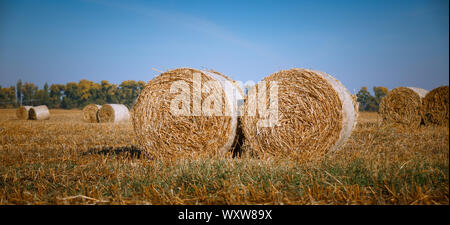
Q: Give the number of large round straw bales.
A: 8